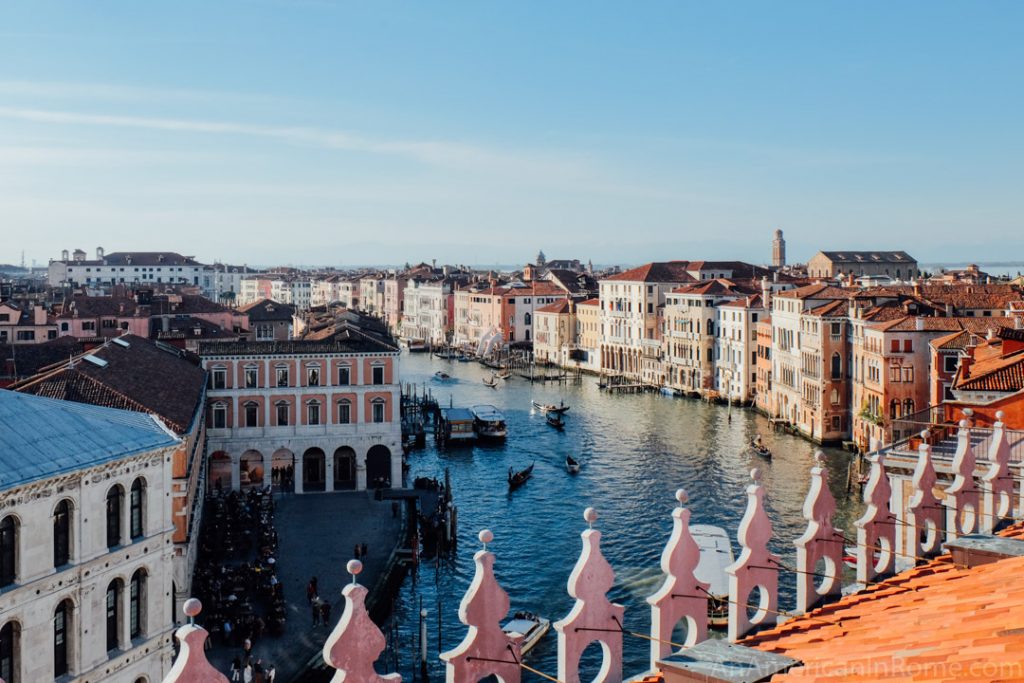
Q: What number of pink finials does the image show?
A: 11